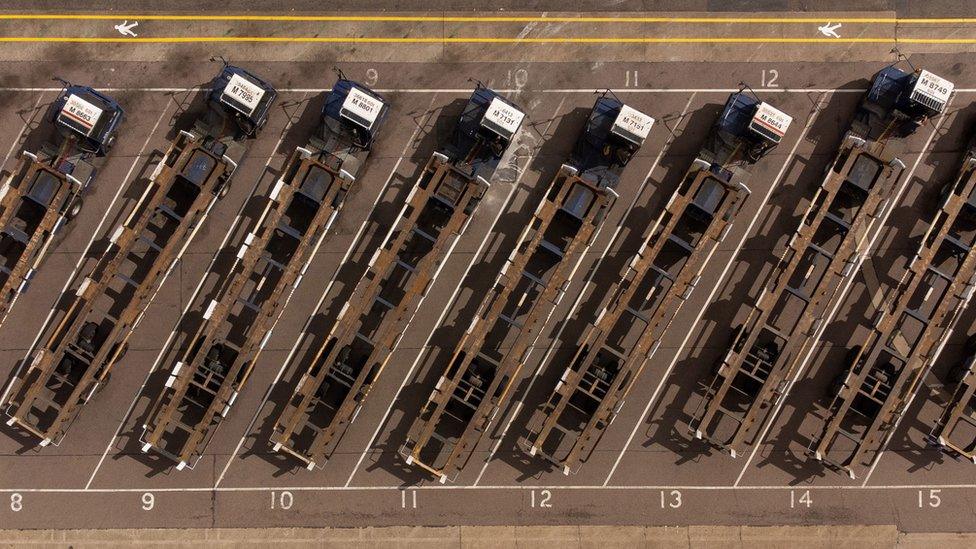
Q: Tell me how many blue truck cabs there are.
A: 7